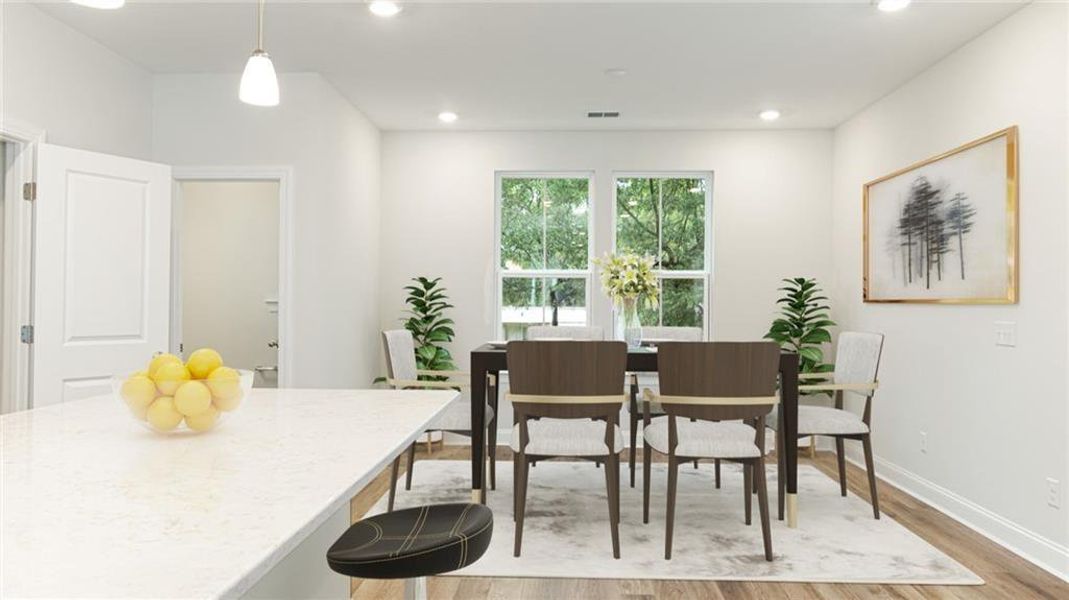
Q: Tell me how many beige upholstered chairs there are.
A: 6